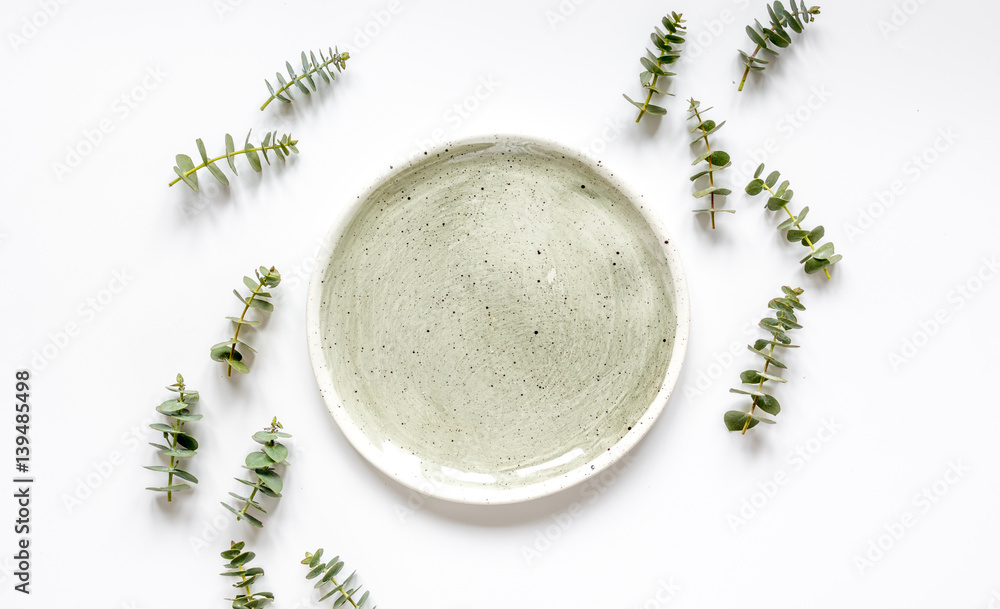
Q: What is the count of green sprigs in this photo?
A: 12